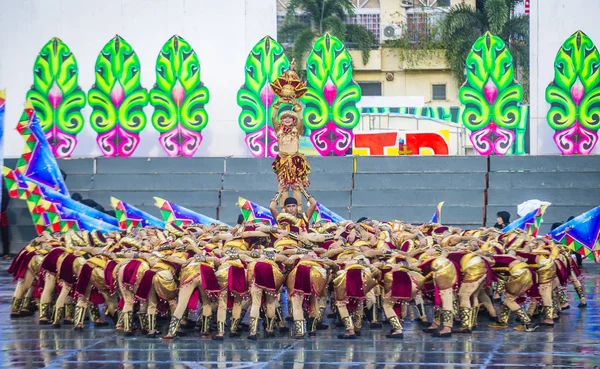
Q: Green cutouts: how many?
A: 7